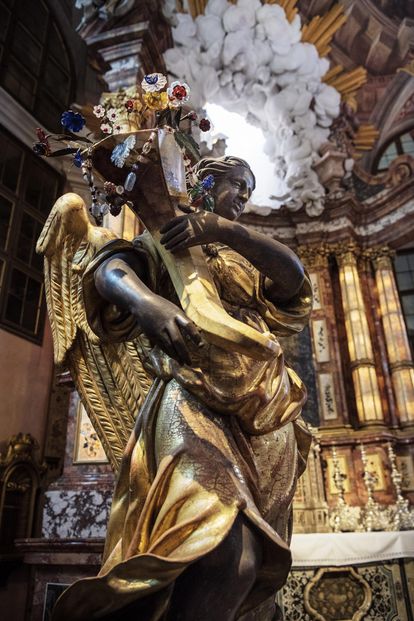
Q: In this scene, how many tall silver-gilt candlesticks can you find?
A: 3